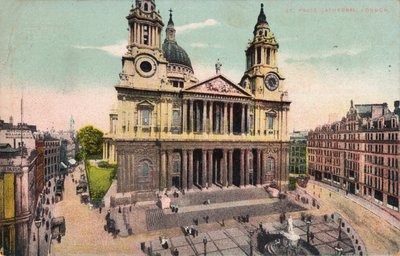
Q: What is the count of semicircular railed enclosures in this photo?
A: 1